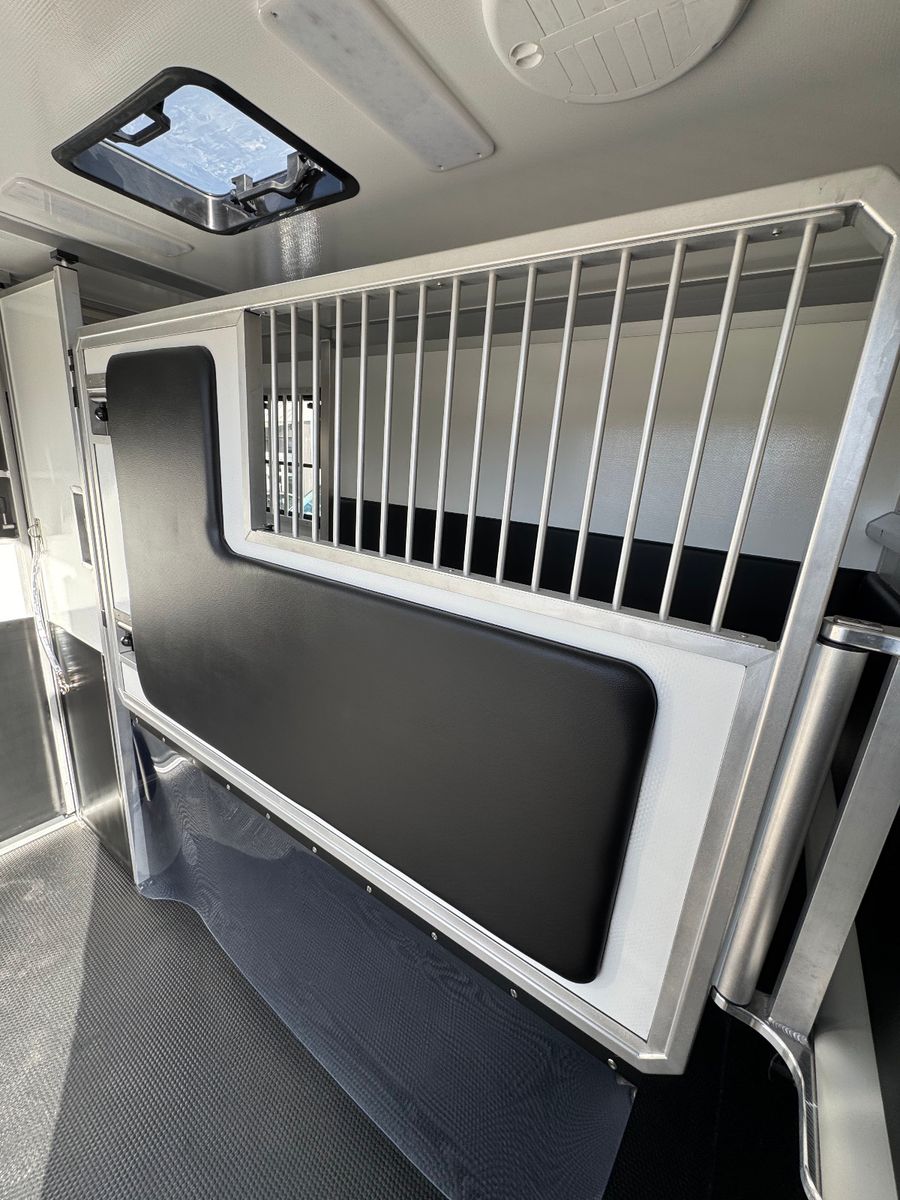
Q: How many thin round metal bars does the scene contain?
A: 15